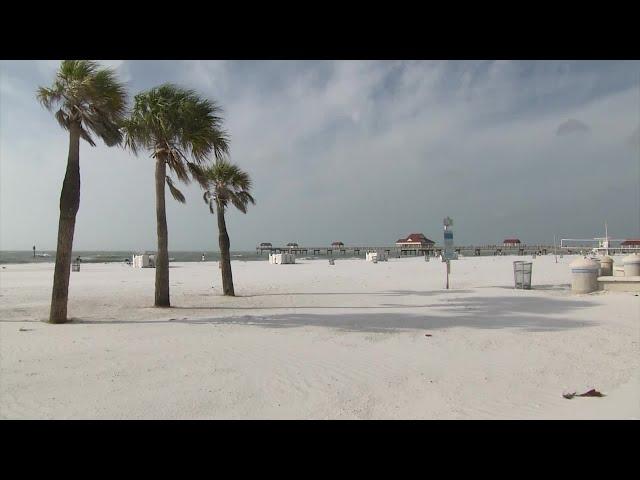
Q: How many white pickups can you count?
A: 0